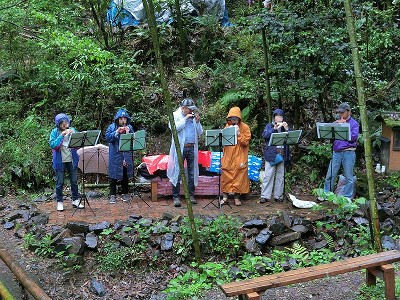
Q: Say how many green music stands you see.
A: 5